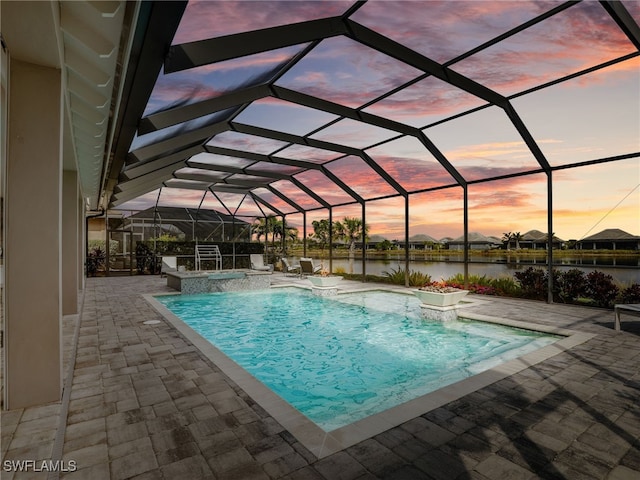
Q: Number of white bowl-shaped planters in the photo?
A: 2